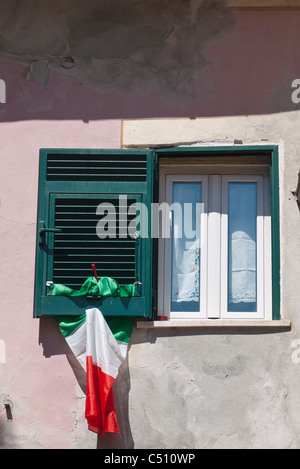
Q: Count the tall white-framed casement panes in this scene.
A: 2